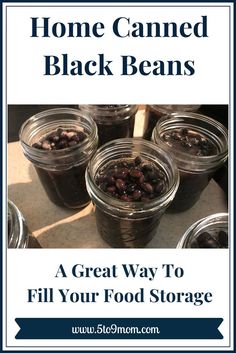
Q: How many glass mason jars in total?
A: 7